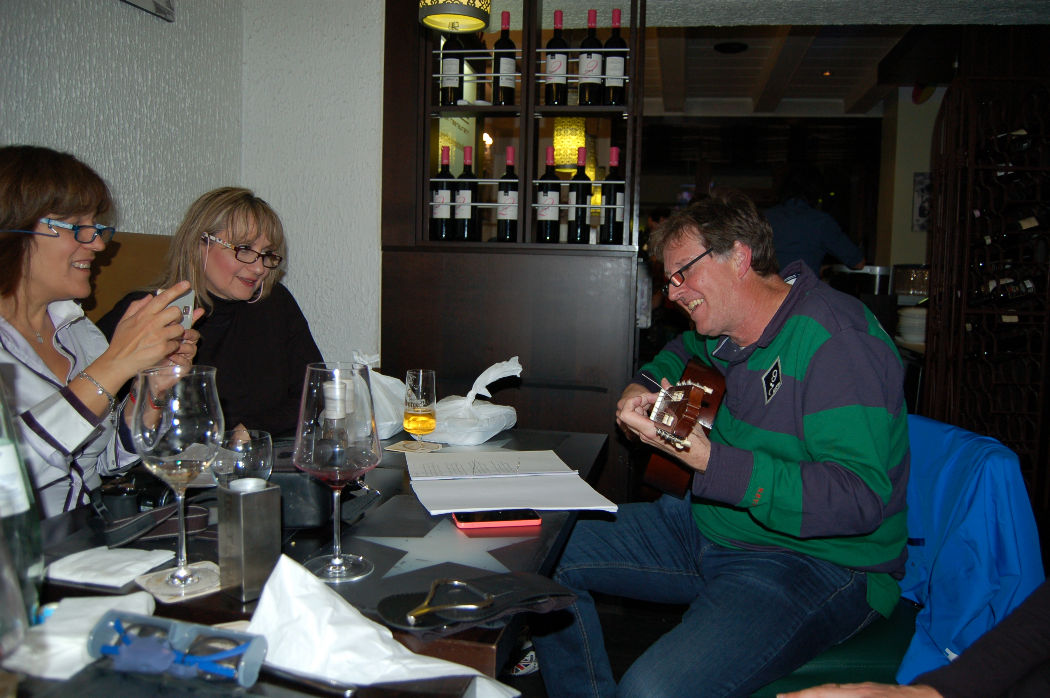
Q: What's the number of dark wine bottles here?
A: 11